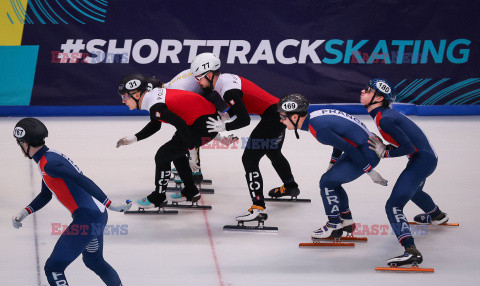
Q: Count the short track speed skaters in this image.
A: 6